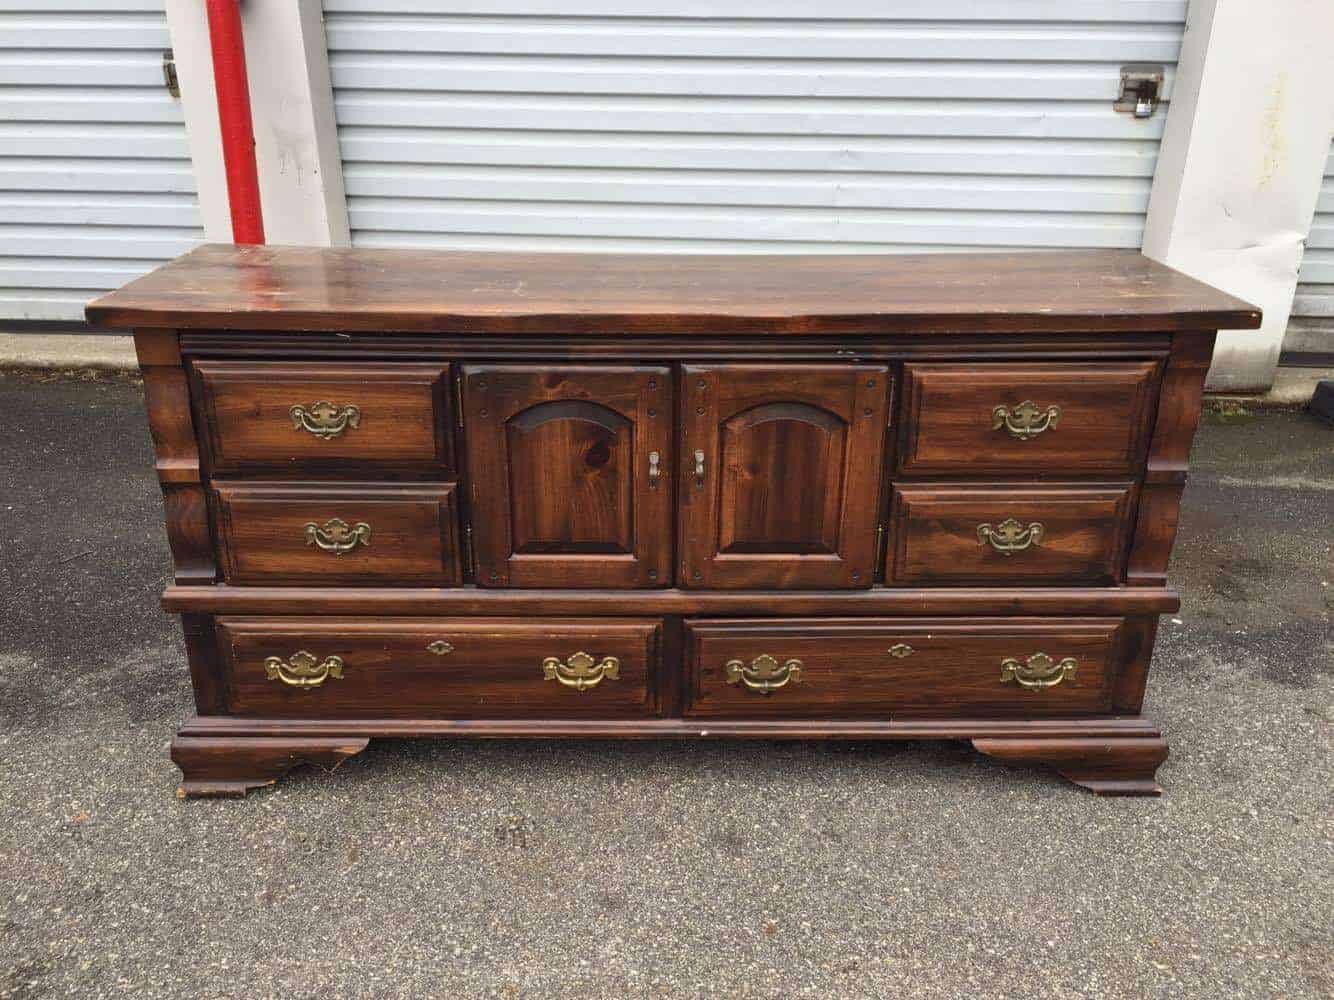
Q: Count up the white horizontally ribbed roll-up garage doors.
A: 3